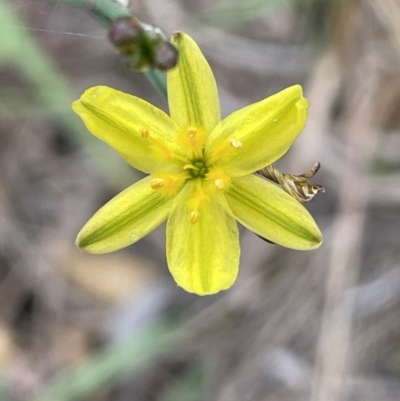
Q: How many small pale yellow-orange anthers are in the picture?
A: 6